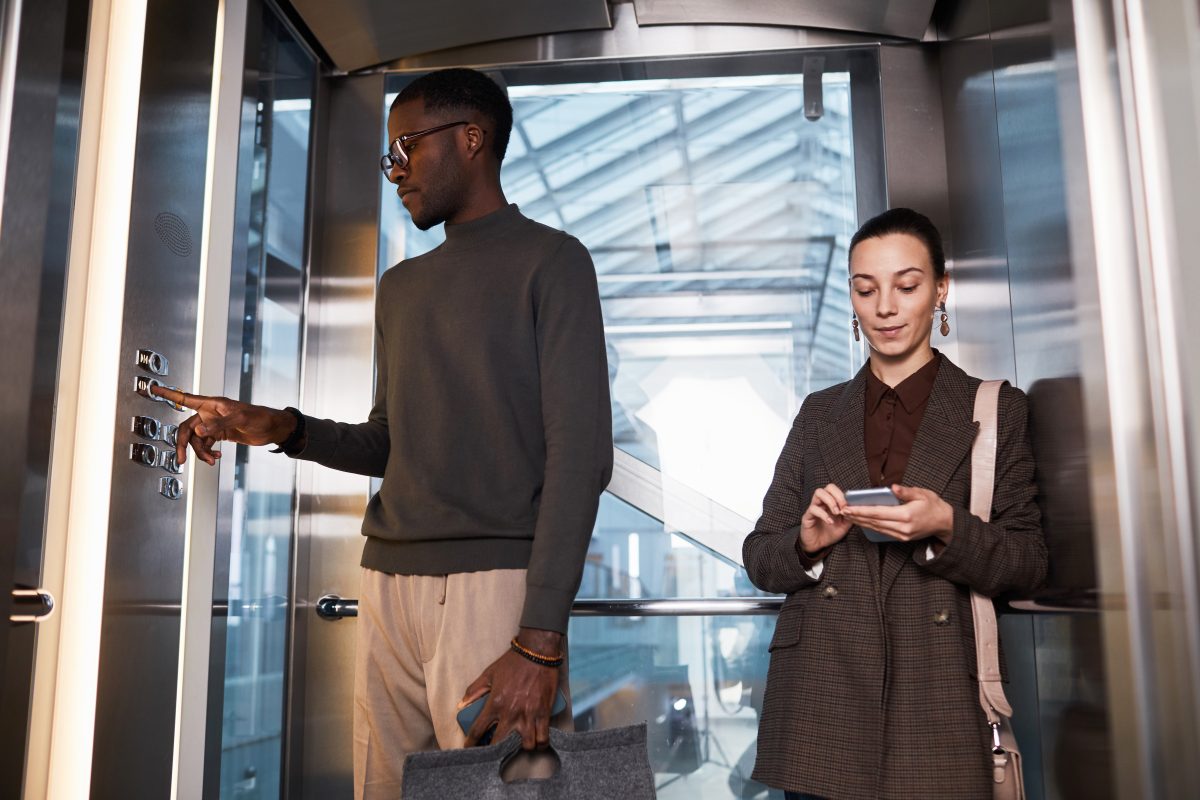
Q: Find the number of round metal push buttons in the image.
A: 8